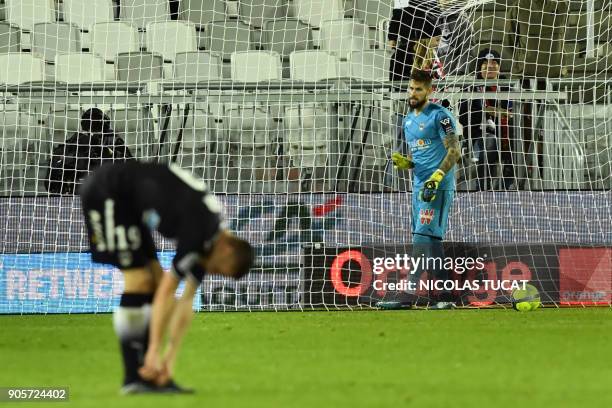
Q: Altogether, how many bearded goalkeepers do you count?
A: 1